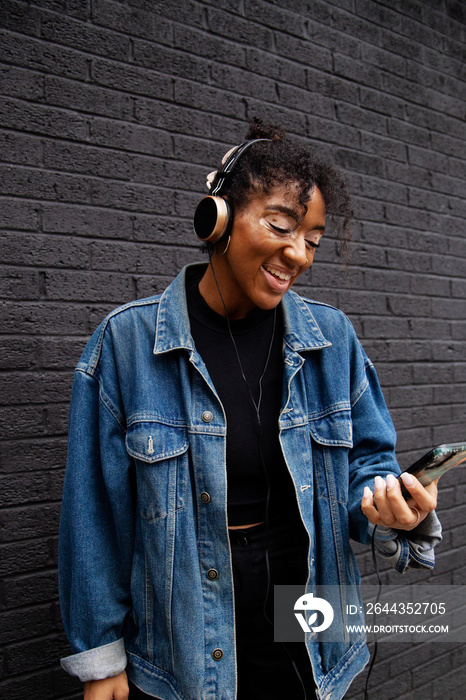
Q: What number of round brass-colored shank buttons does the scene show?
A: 4